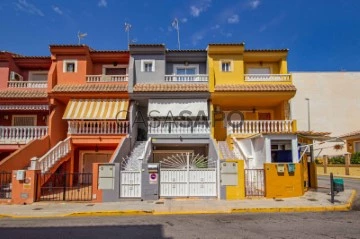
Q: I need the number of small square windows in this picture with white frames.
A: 3